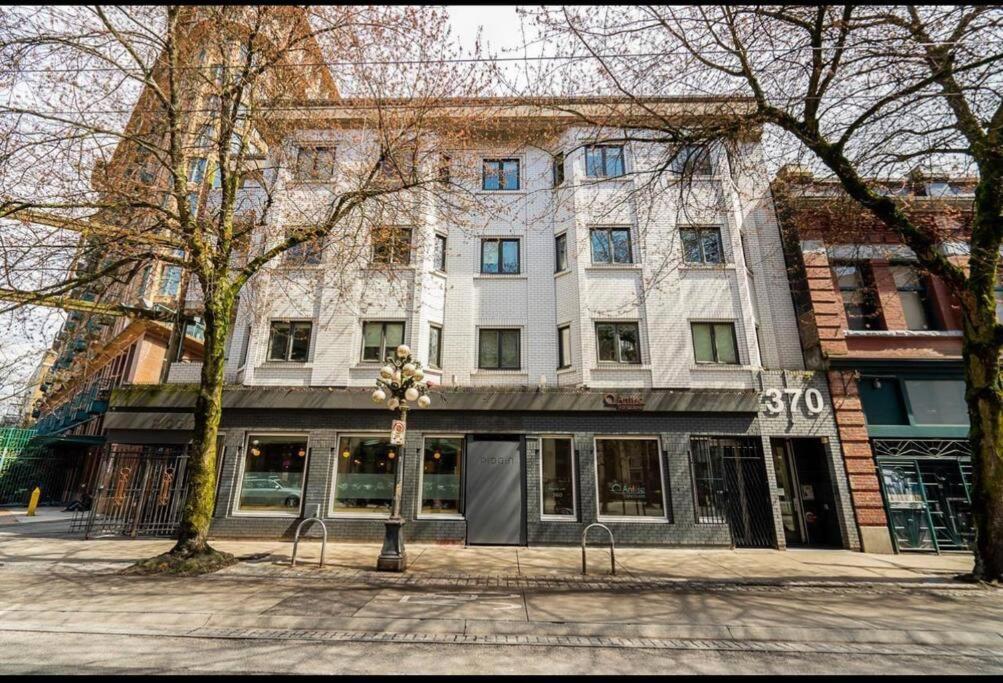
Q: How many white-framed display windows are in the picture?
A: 5